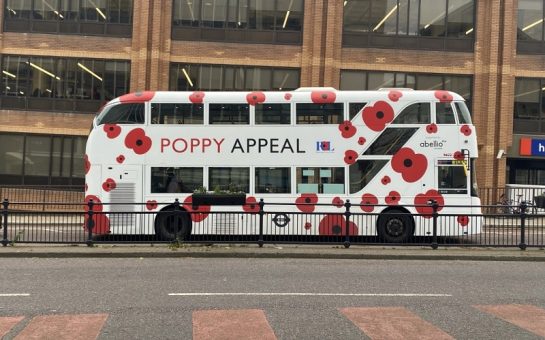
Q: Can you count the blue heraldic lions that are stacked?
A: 0